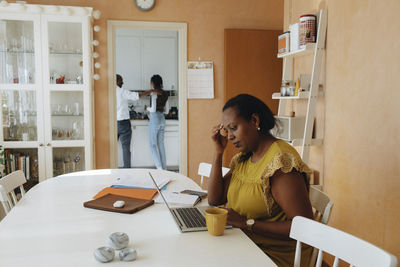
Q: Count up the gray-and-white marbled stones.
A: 3